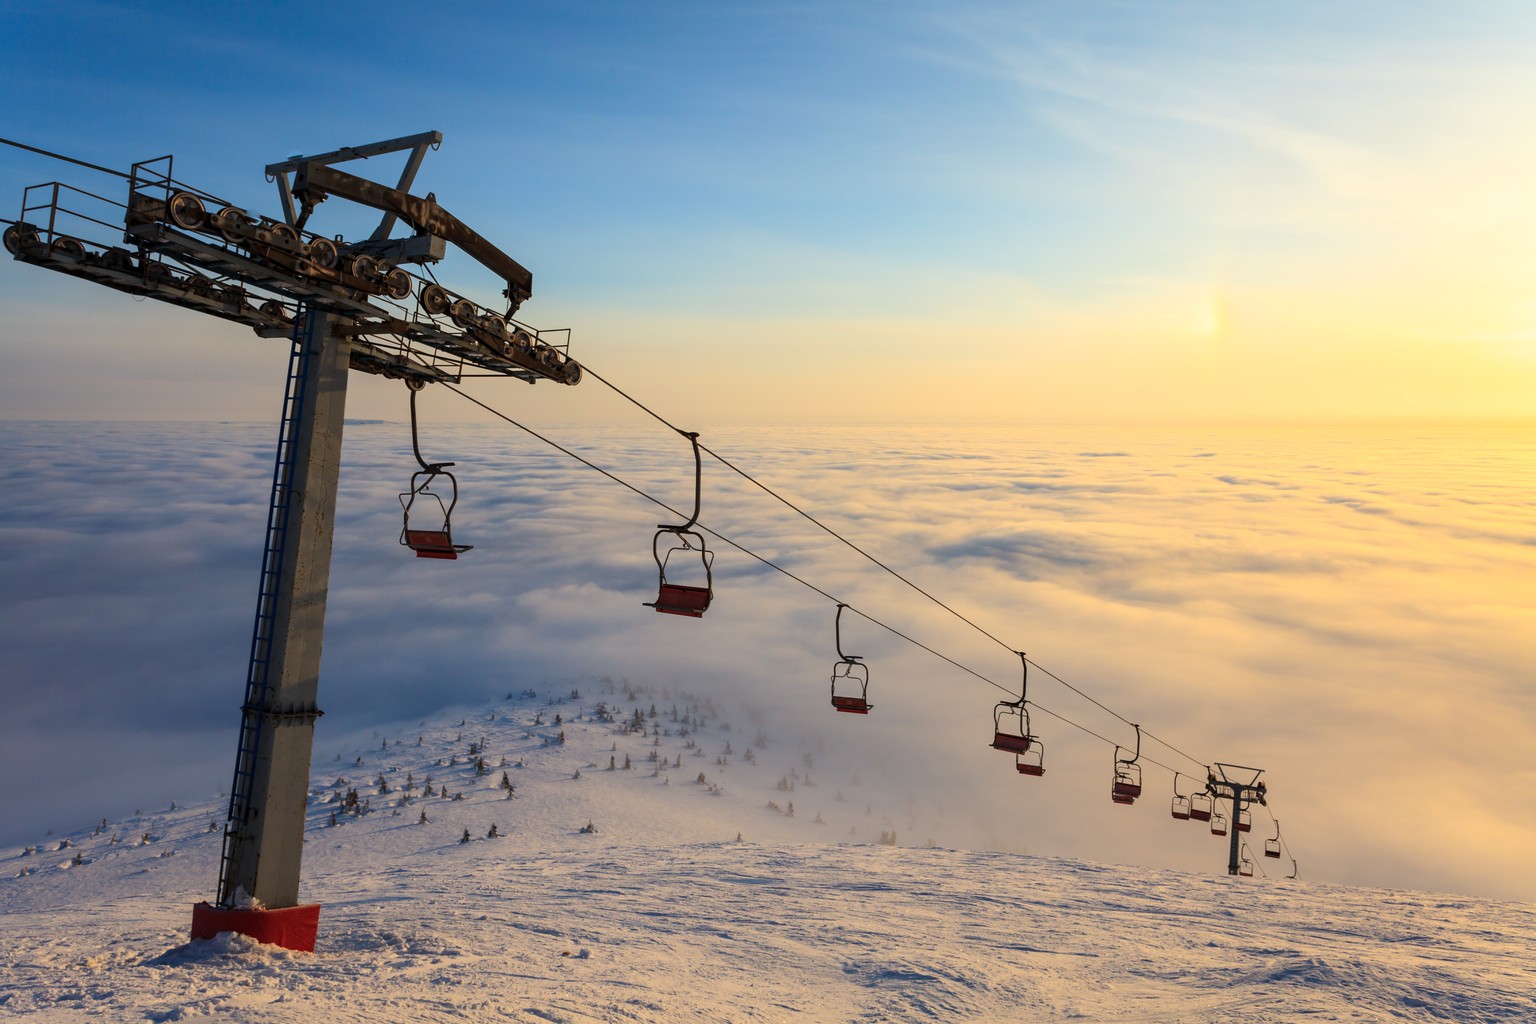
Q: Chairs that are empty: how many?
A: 13